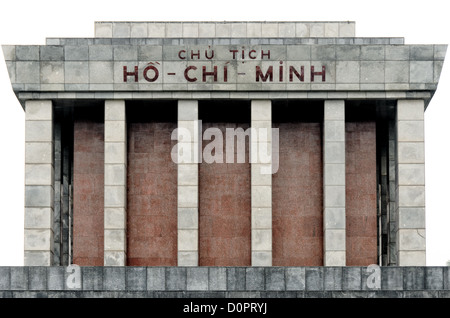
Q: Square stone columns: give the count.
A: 6